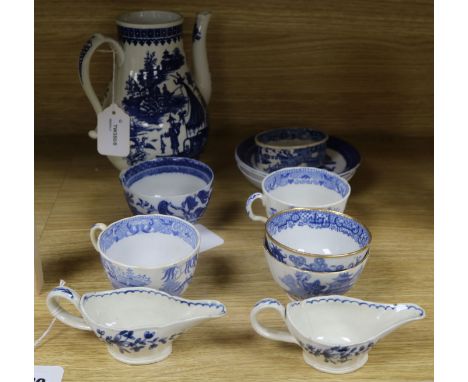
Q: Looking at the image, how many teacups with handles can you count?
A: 2